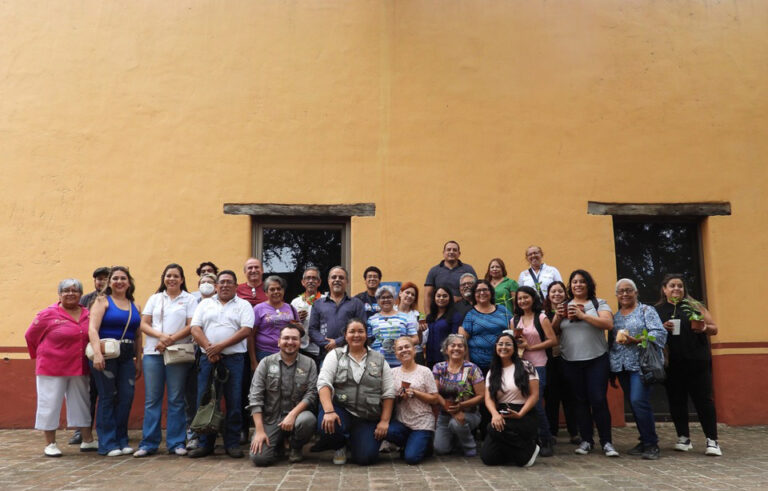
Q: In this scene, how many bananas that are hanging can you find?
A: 0